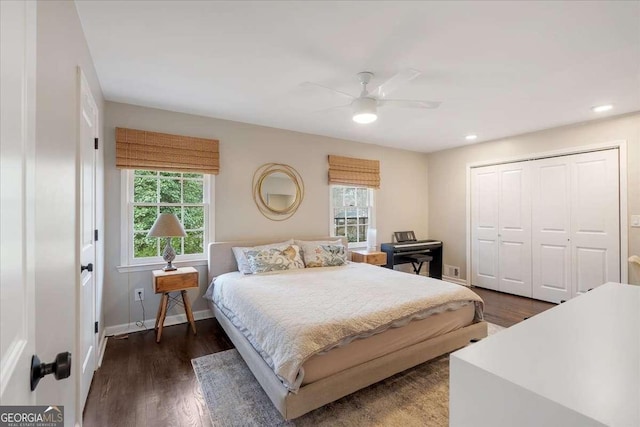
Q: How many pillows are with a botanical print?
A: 2